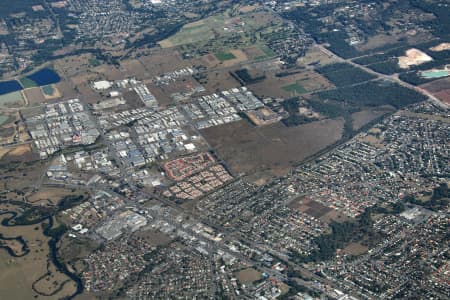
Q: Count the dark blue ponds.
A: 2